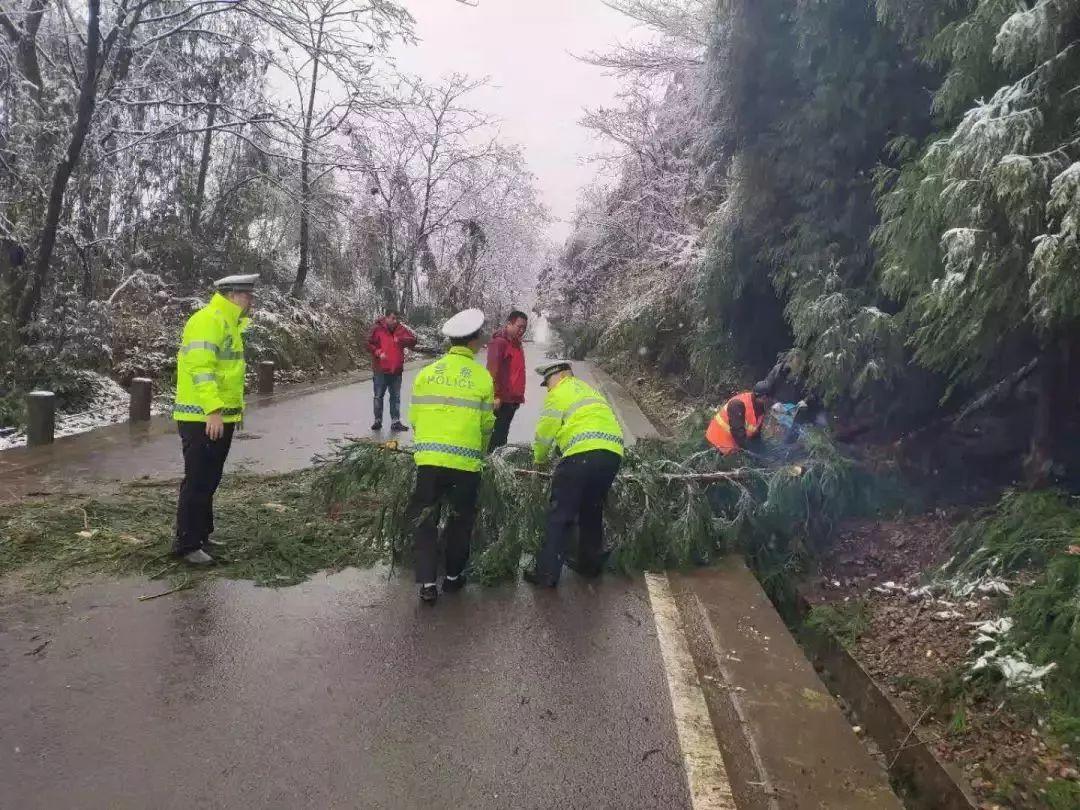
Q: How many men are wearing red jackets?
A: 2